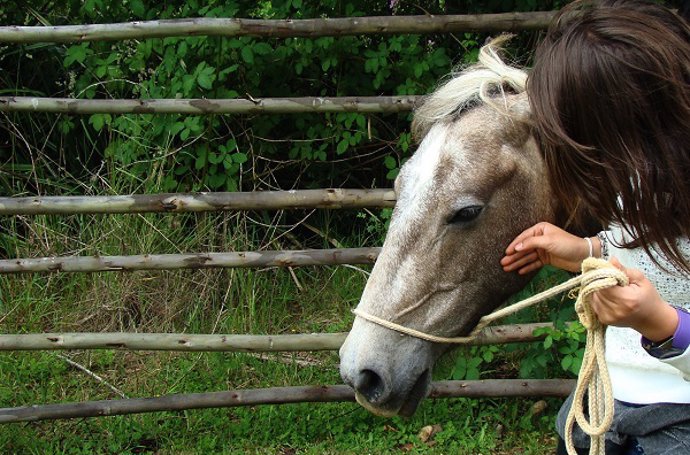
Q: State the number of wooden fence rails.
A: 6